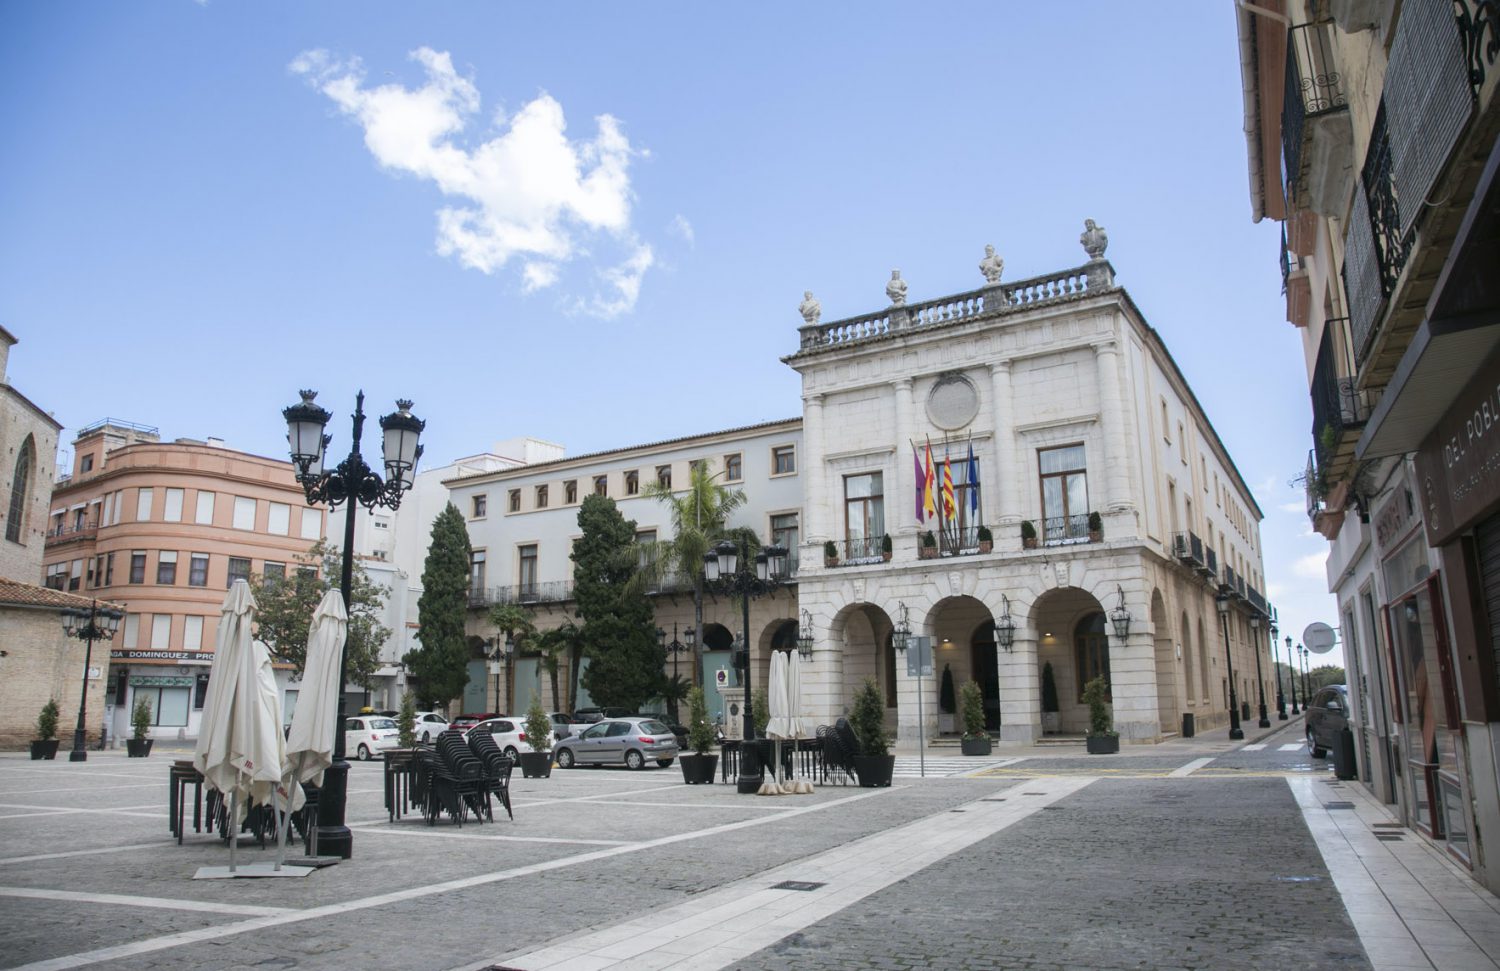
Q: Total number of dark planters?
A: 7